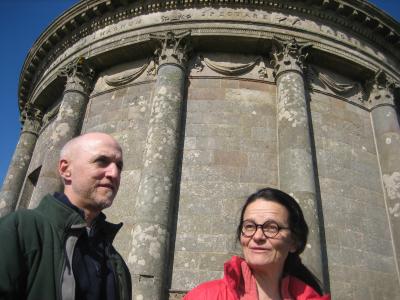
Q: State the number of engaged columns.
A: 5